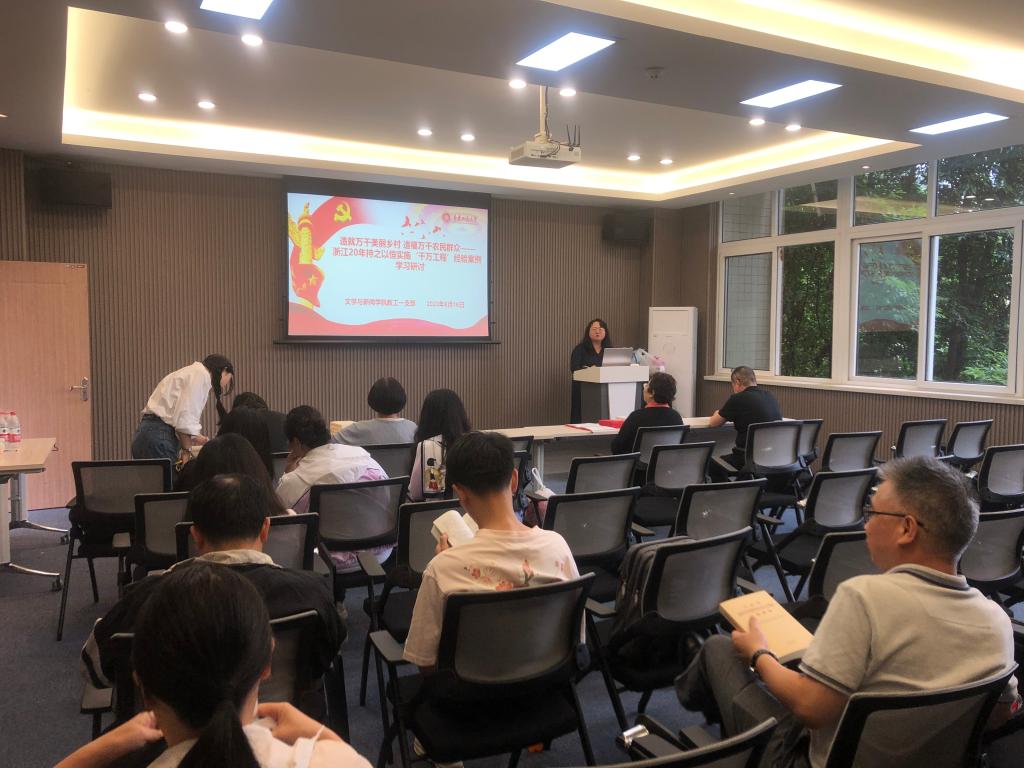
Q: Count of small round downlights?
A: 12